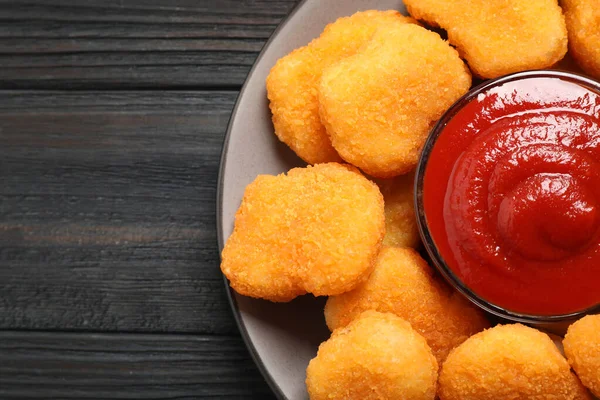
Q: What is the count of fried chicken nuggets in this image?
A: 10